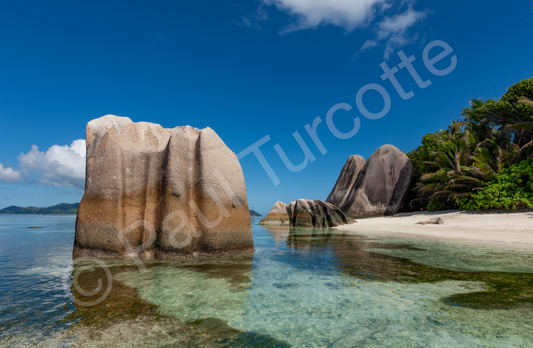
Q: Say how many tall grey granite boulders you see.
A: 2